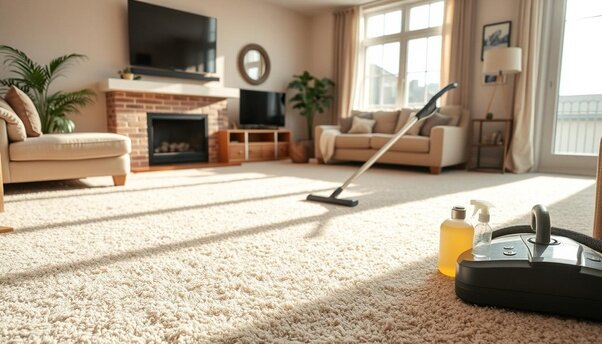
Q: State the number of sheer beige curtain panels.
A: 3